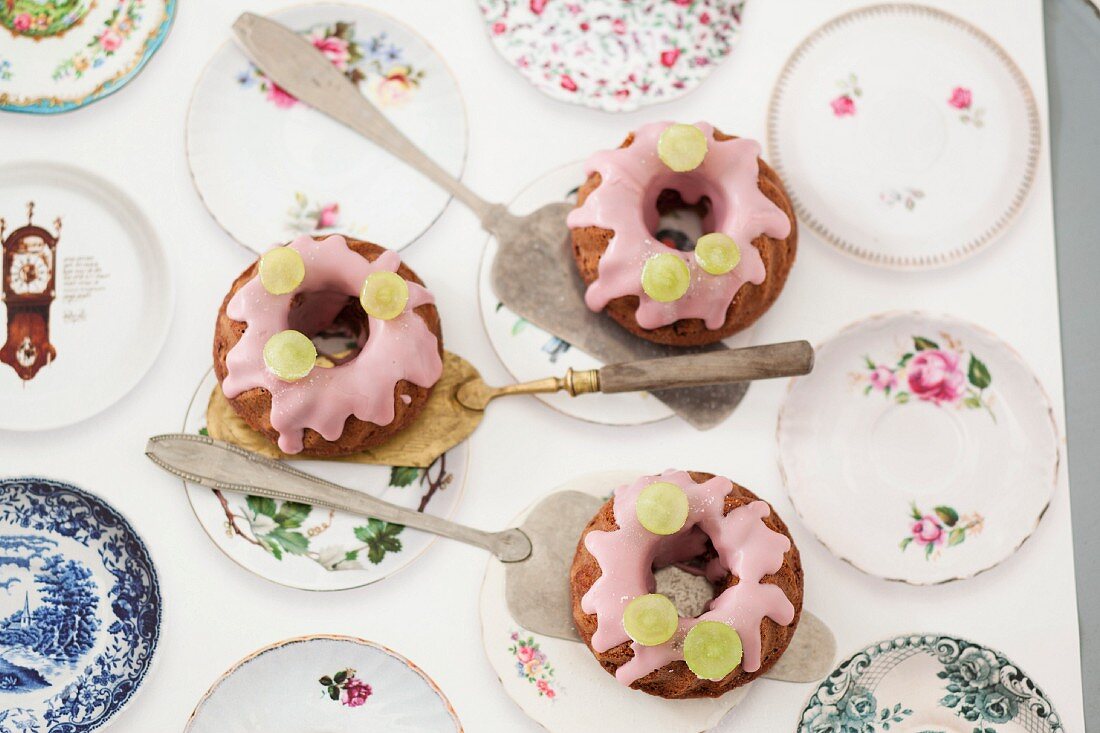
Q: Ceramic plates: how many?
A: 12